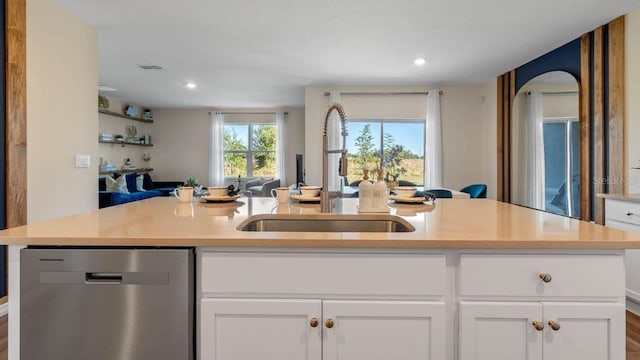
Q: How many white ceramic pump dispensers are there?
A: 2